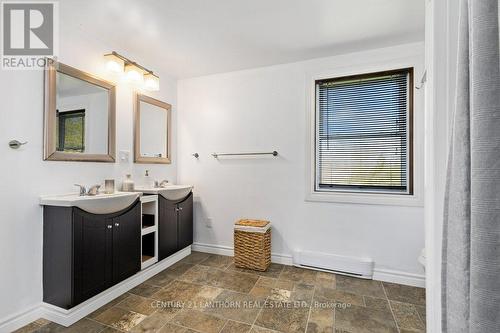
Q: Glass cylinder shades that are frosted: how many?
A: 3